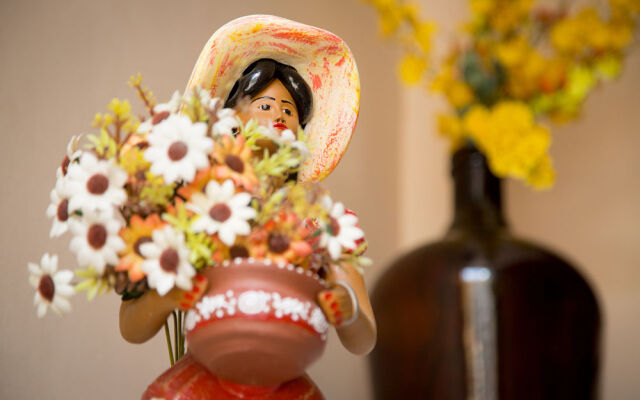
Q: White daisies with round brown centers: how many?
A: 10